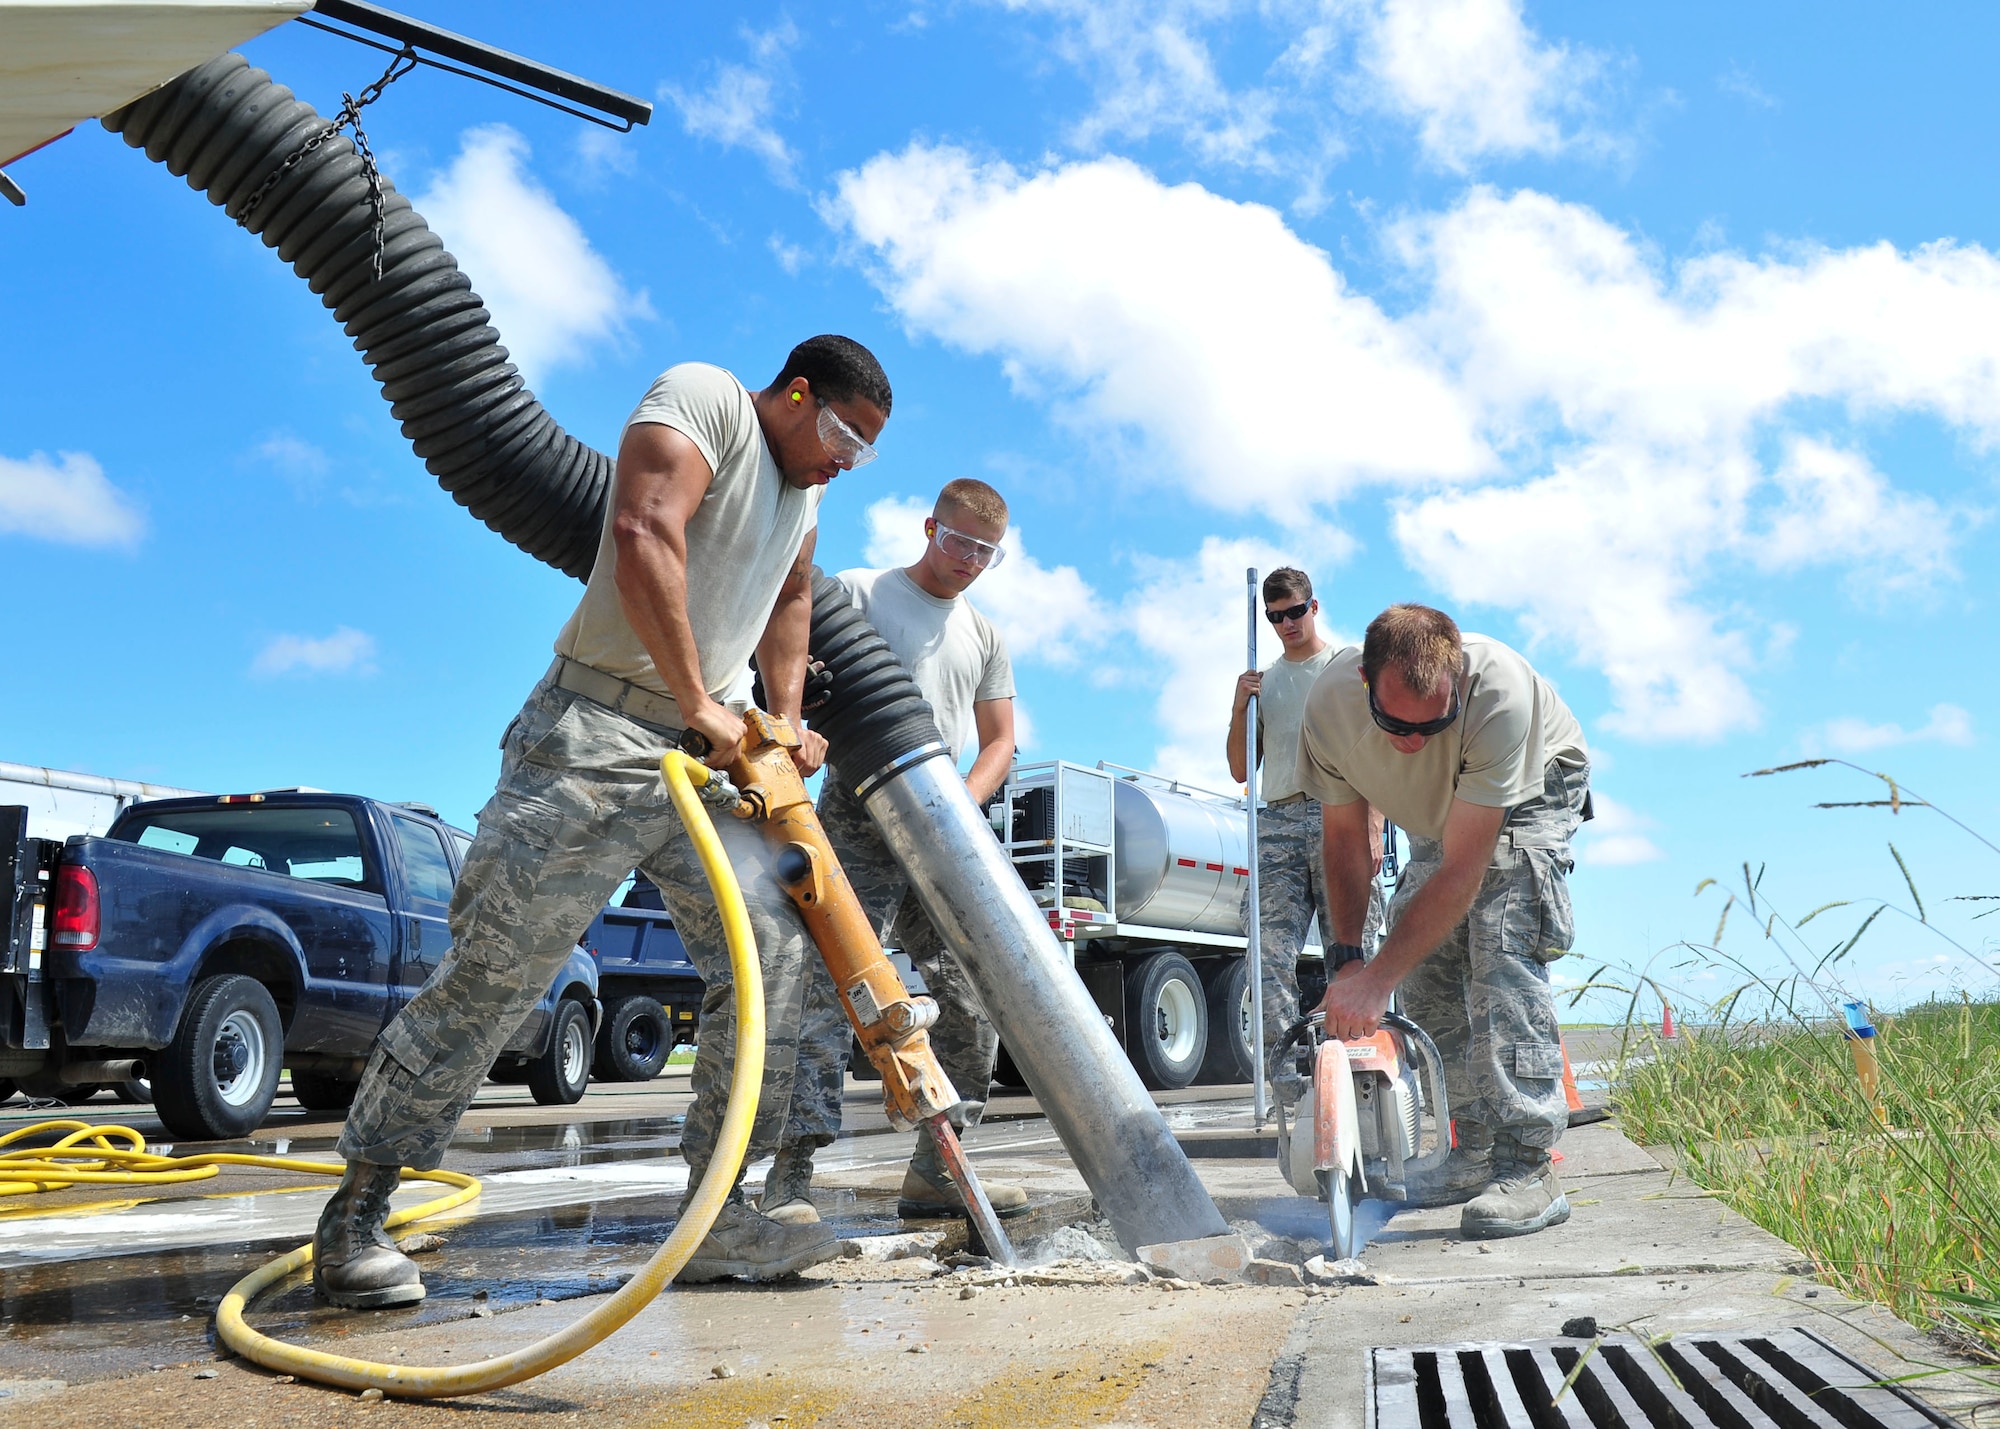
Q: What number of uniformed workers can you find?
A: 4